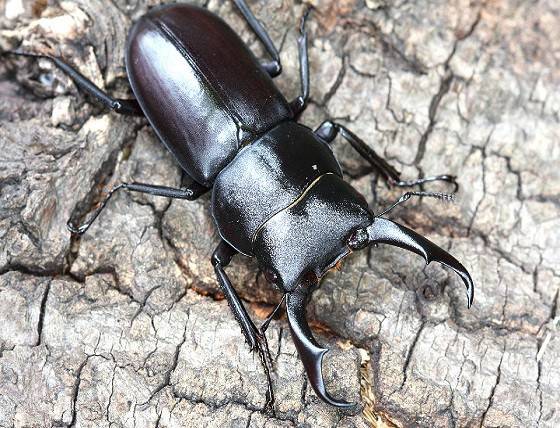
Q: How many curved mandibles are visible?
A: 2